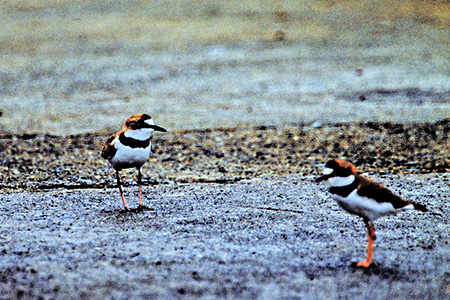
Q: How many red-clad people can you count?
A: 0